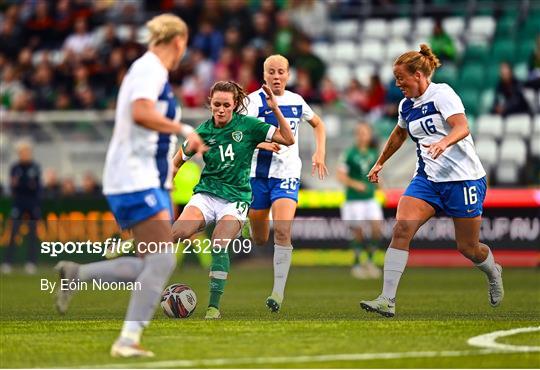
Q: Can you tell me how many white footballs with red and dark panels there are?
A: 1